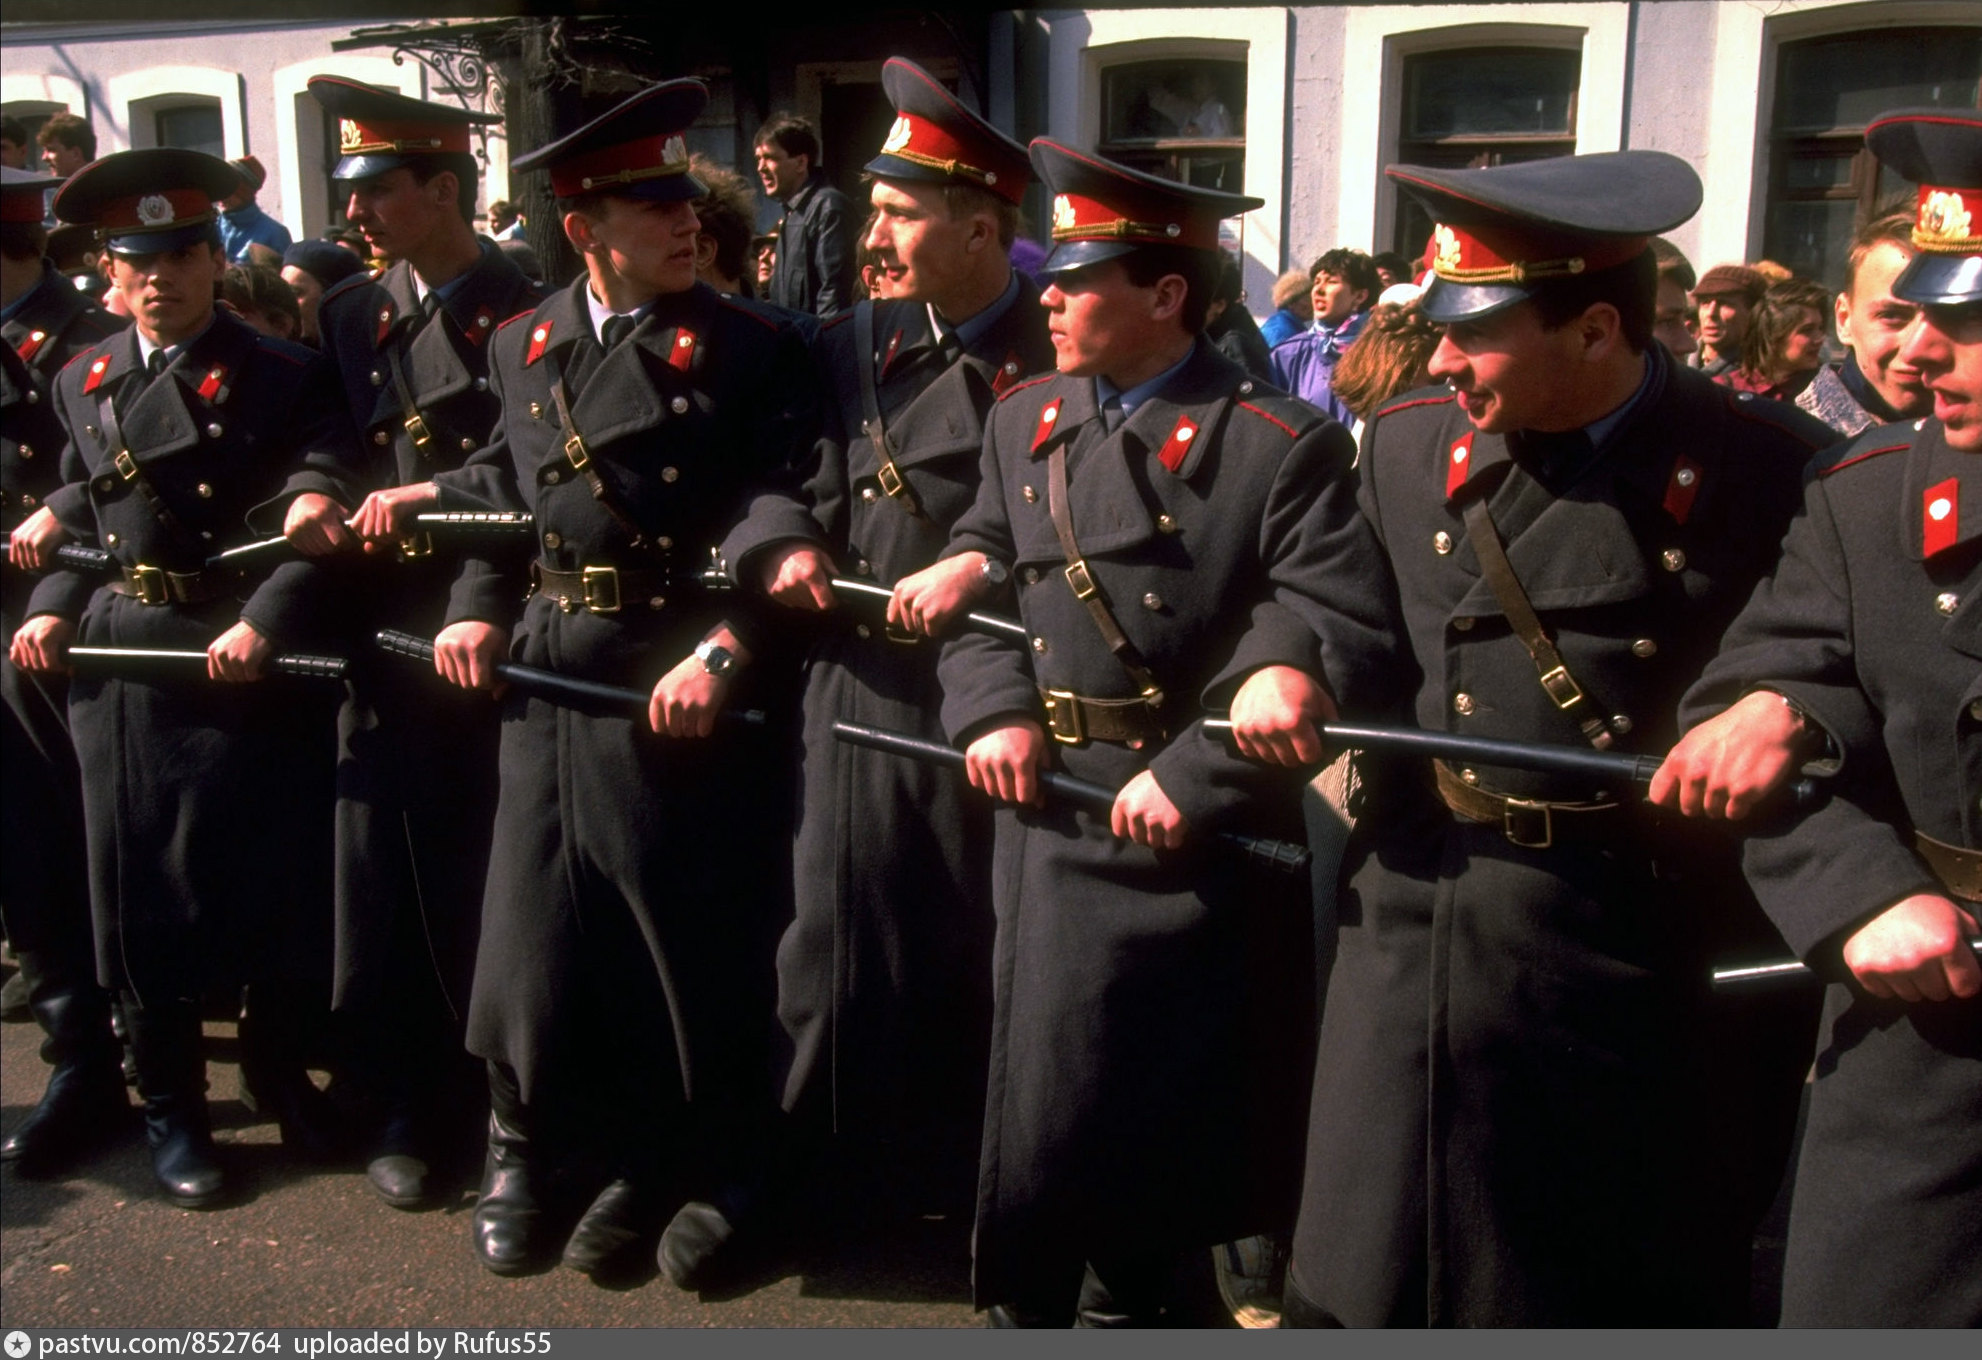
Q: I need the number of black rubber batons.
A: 8